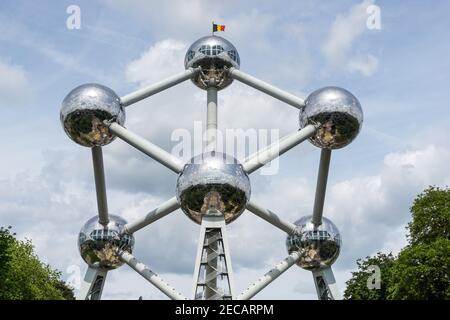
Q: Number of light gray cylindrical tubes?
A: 11